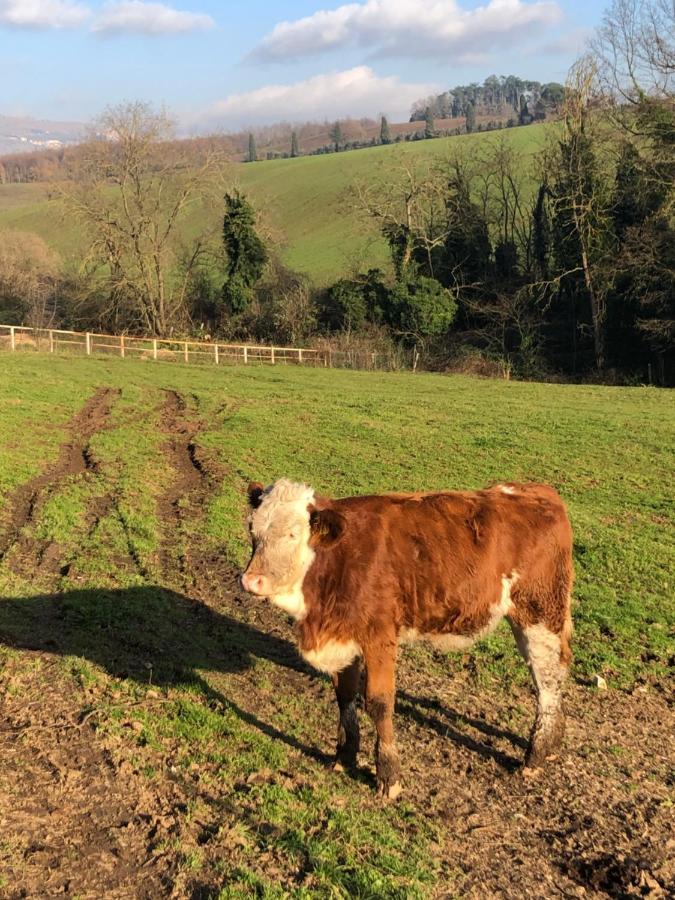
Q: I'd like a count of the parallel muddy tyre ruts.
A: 2